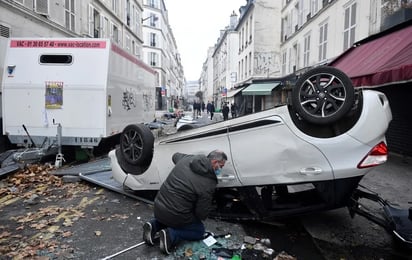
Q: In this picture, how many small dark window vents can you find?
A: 1